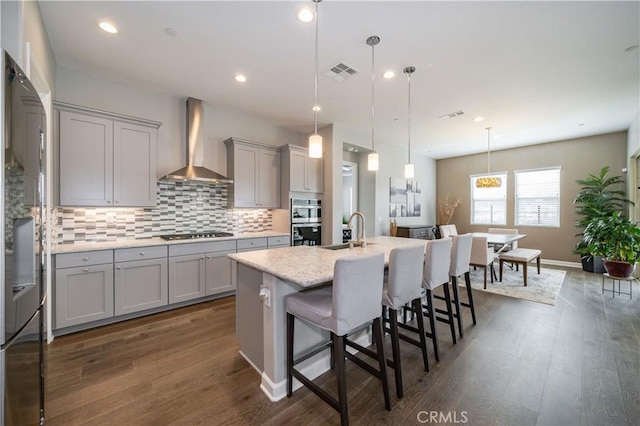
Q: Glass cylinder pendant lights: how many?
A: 3